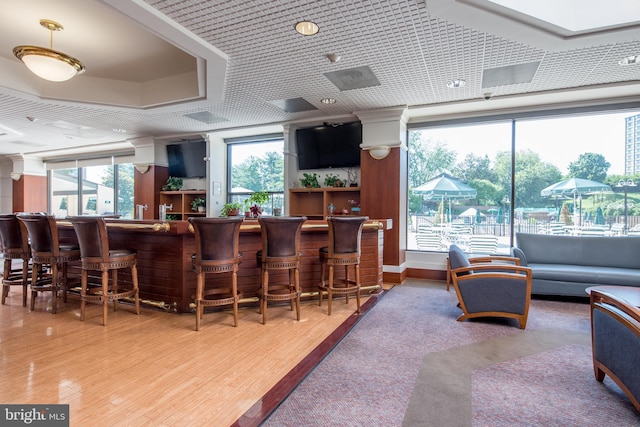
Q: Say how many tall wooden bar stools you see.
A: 6